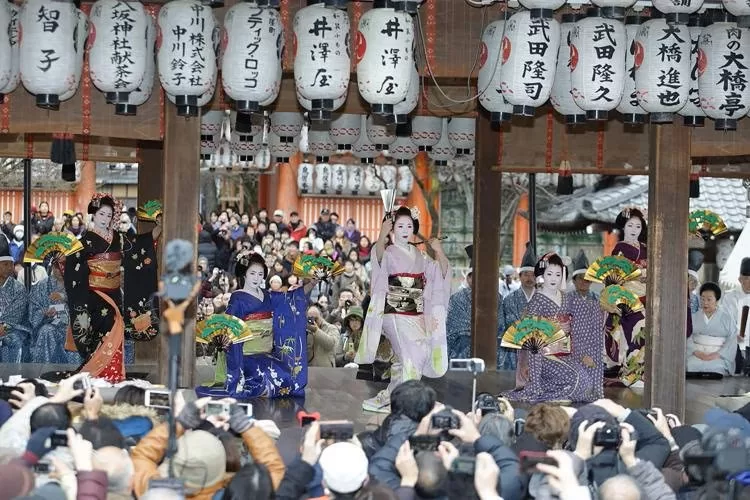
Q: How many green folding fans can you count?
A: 8